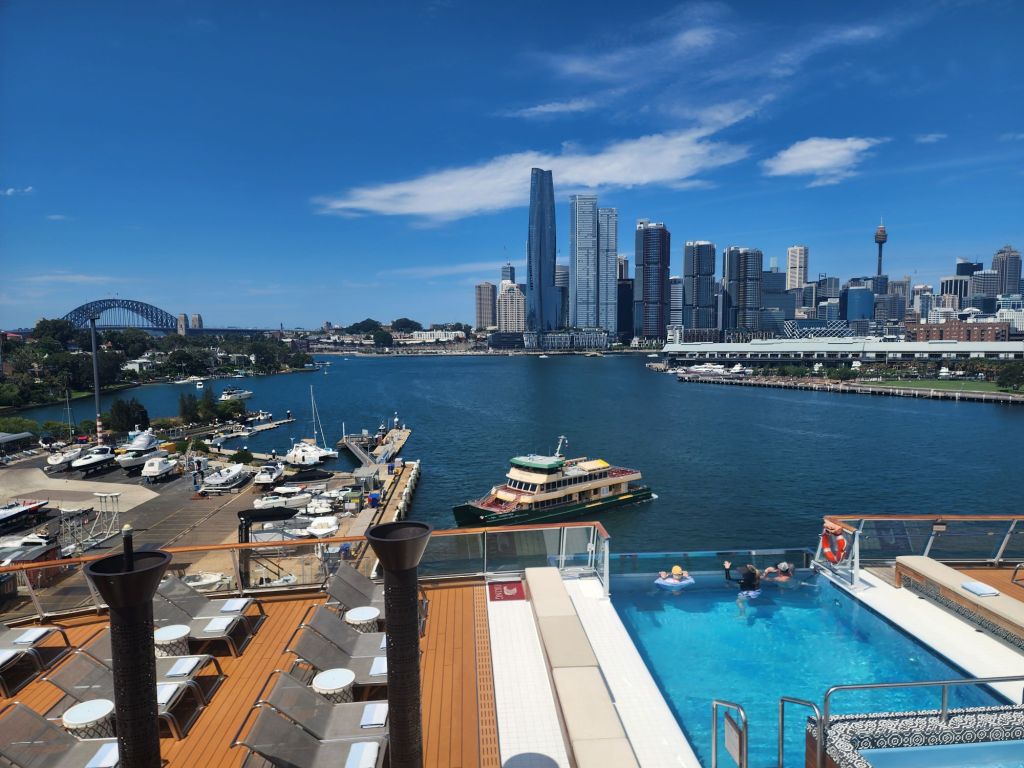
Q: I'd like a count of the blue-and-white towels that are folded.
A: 12